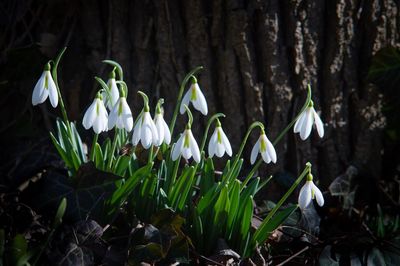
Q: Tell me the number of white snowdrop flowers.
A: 12